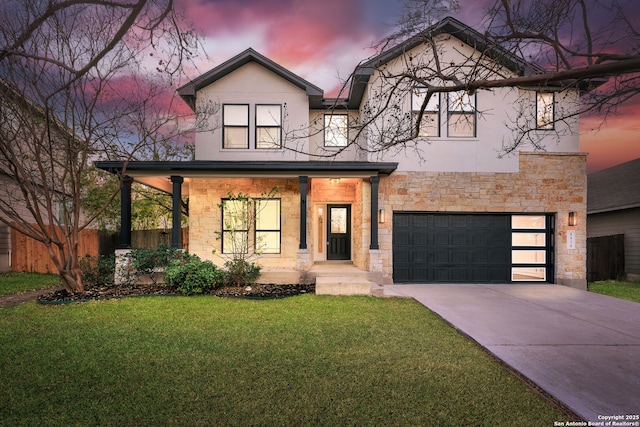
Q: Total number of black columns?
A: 4